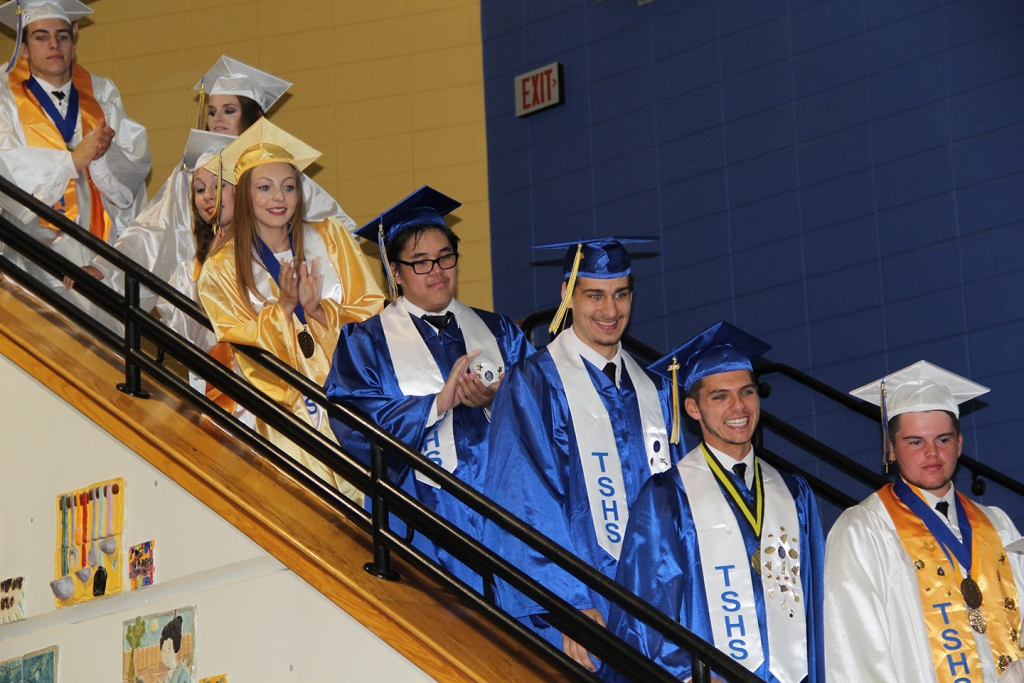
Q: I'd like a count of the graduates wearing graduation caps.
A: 8